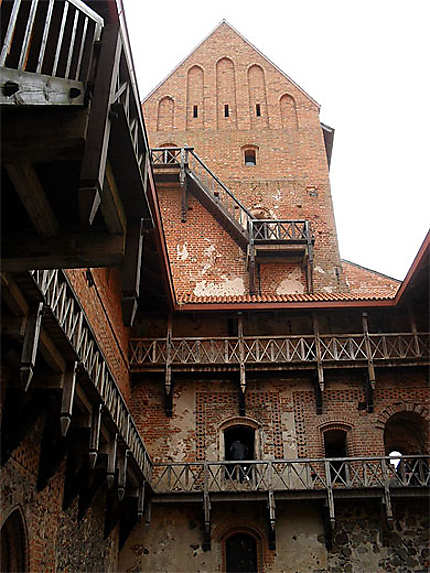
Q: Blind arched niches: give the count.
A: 5